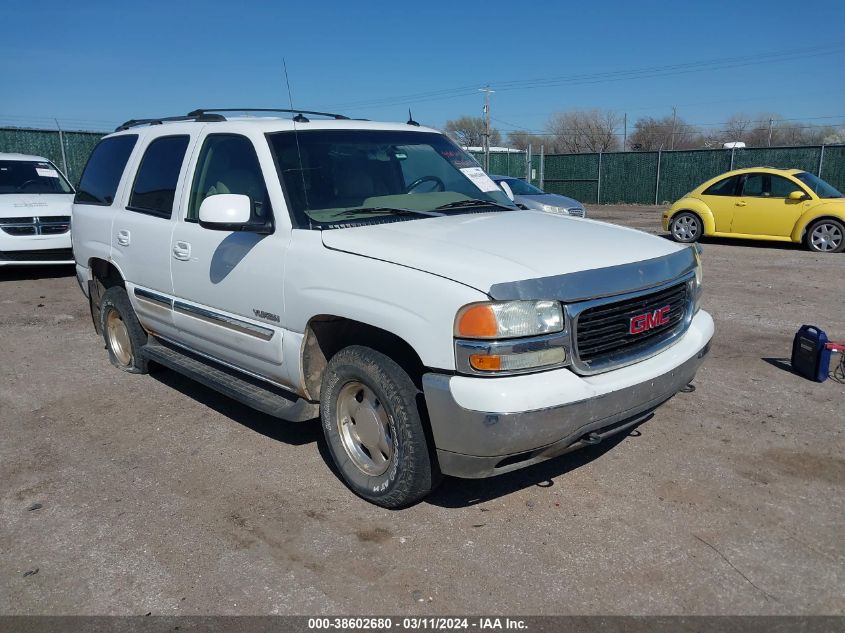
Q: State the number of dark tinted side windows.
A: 2